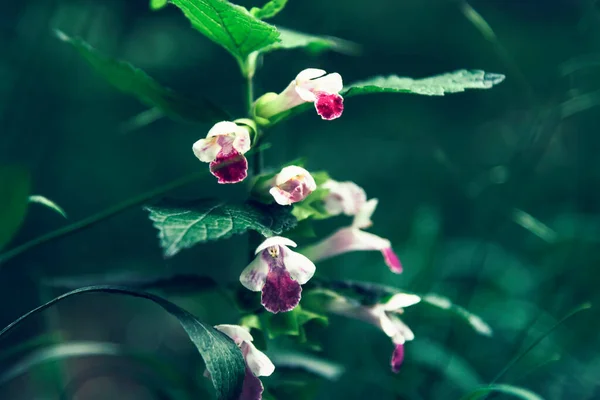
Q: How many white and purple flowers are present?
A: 8